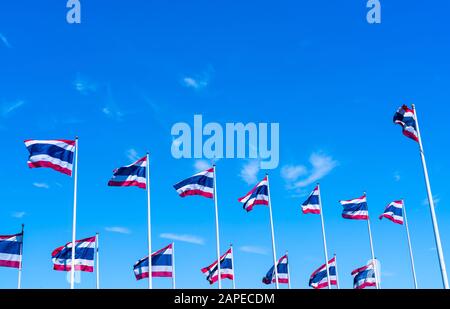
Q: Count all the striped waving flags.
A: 15